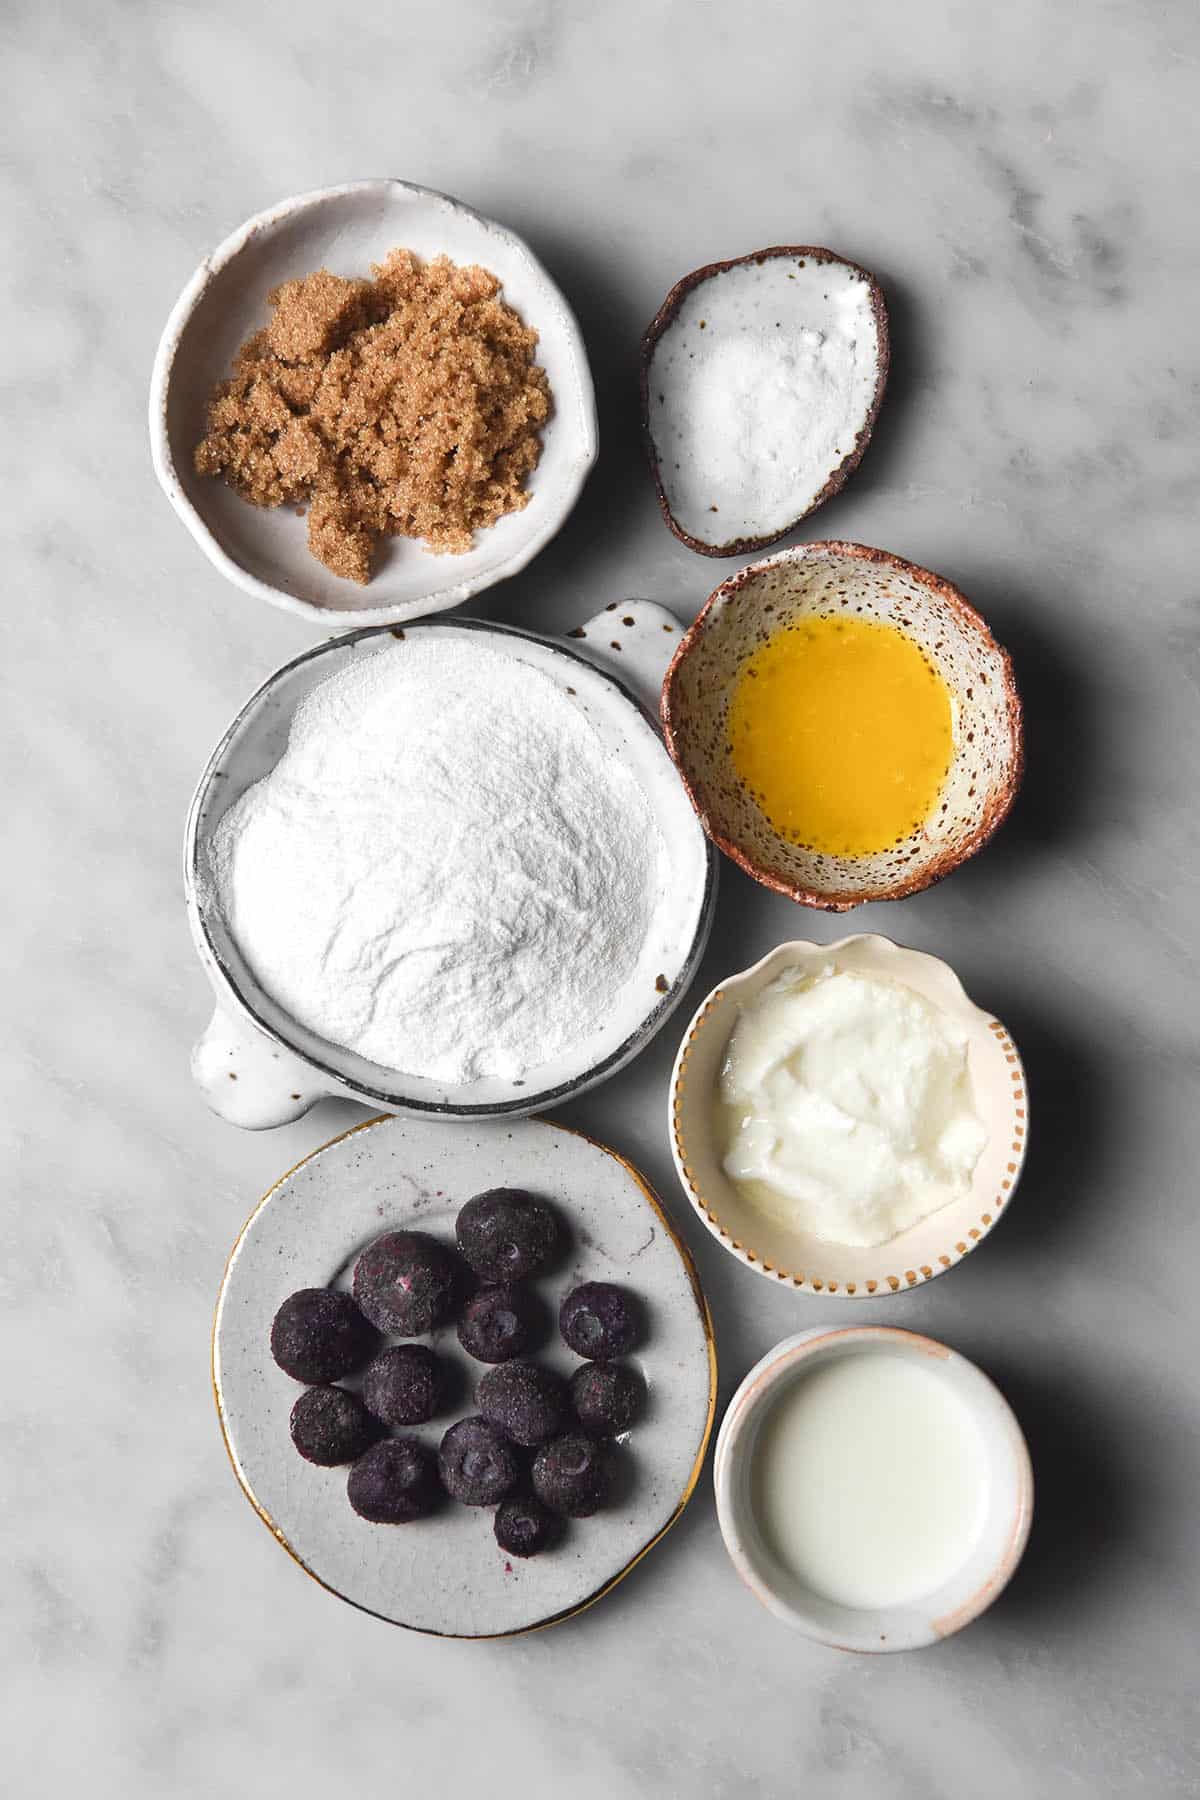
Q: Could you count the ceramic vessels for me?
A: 7